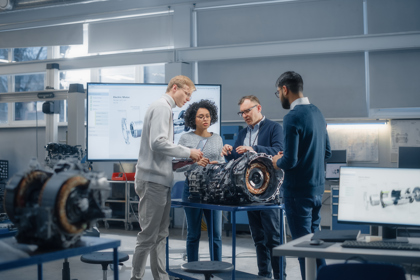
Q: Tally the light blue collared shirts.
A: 1